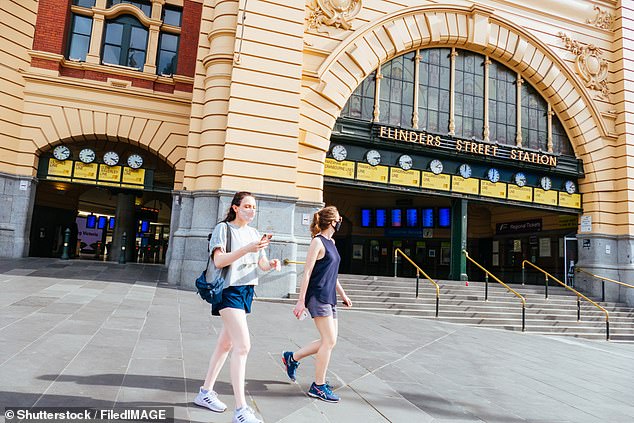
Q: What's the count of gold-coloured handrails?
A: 5